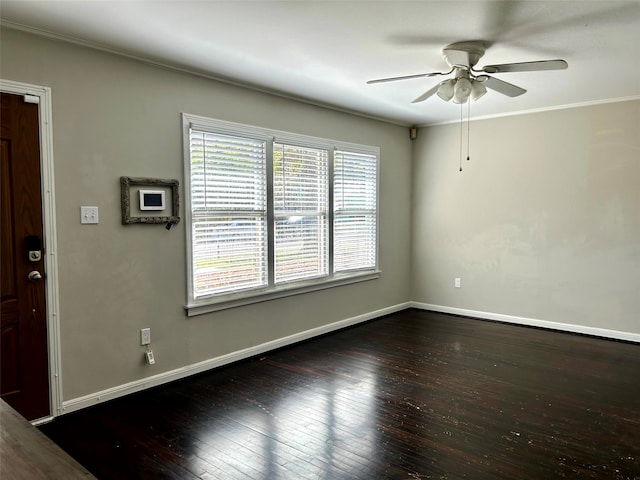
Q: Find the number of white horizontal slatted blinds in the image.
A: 3